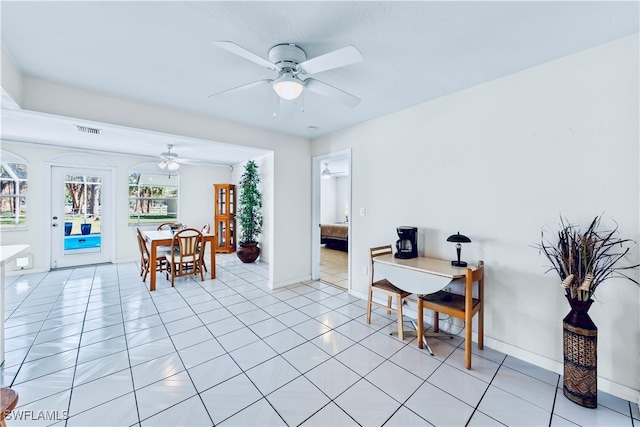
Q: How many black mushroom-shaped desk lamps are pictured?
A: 1